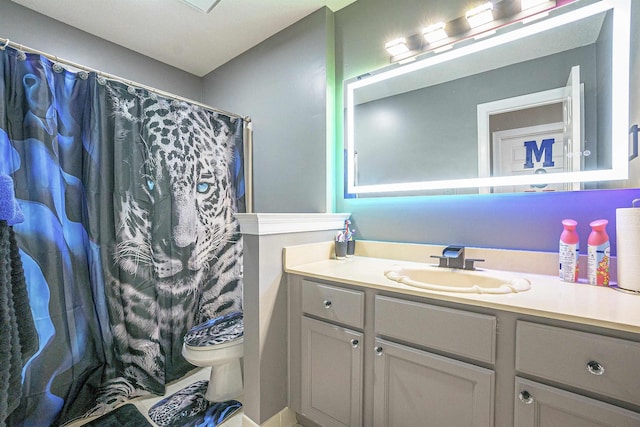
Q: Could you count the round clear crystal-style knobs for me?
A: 5